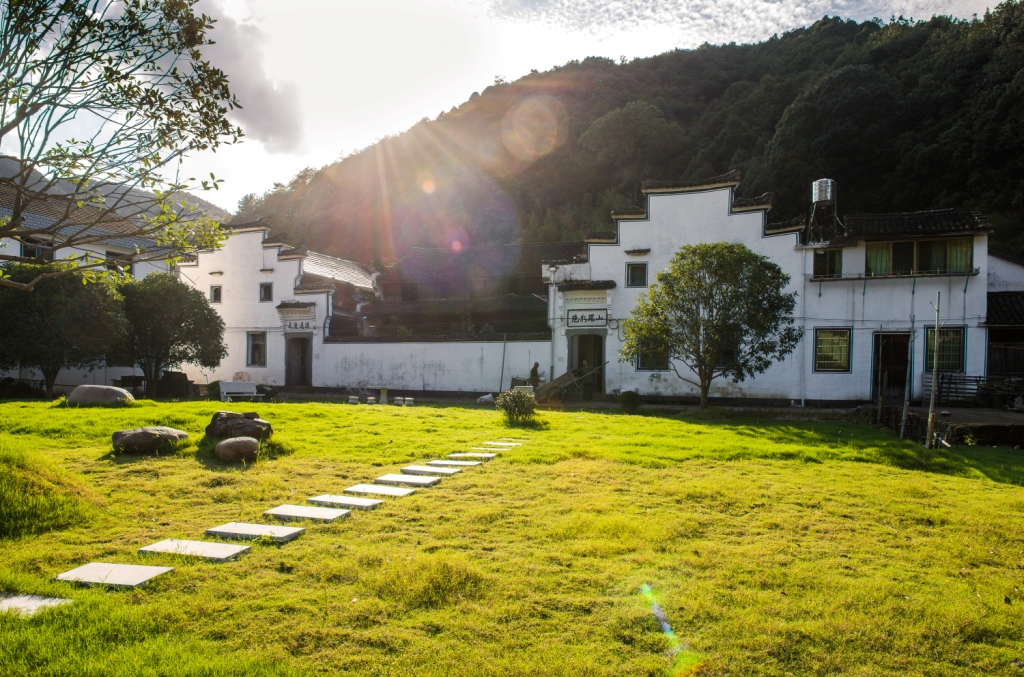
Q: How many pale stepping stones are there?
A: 14